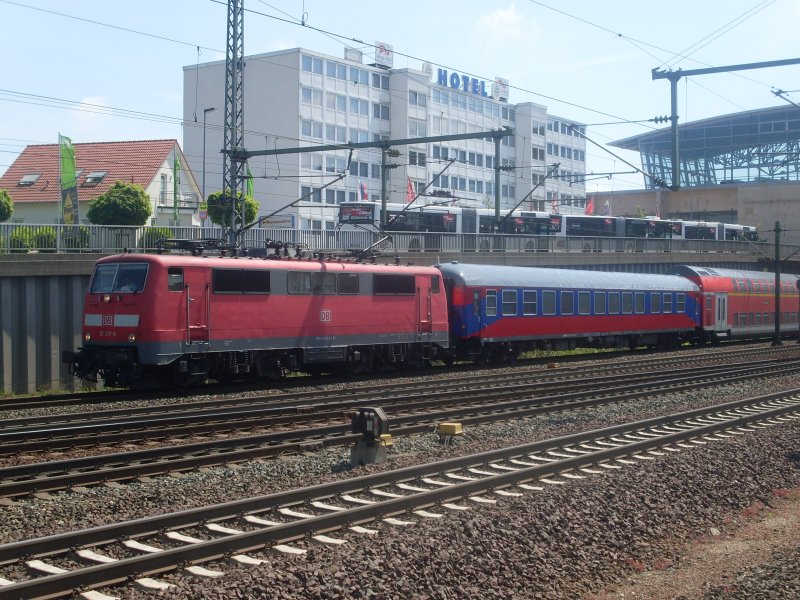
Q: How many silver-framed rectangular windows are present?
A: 13